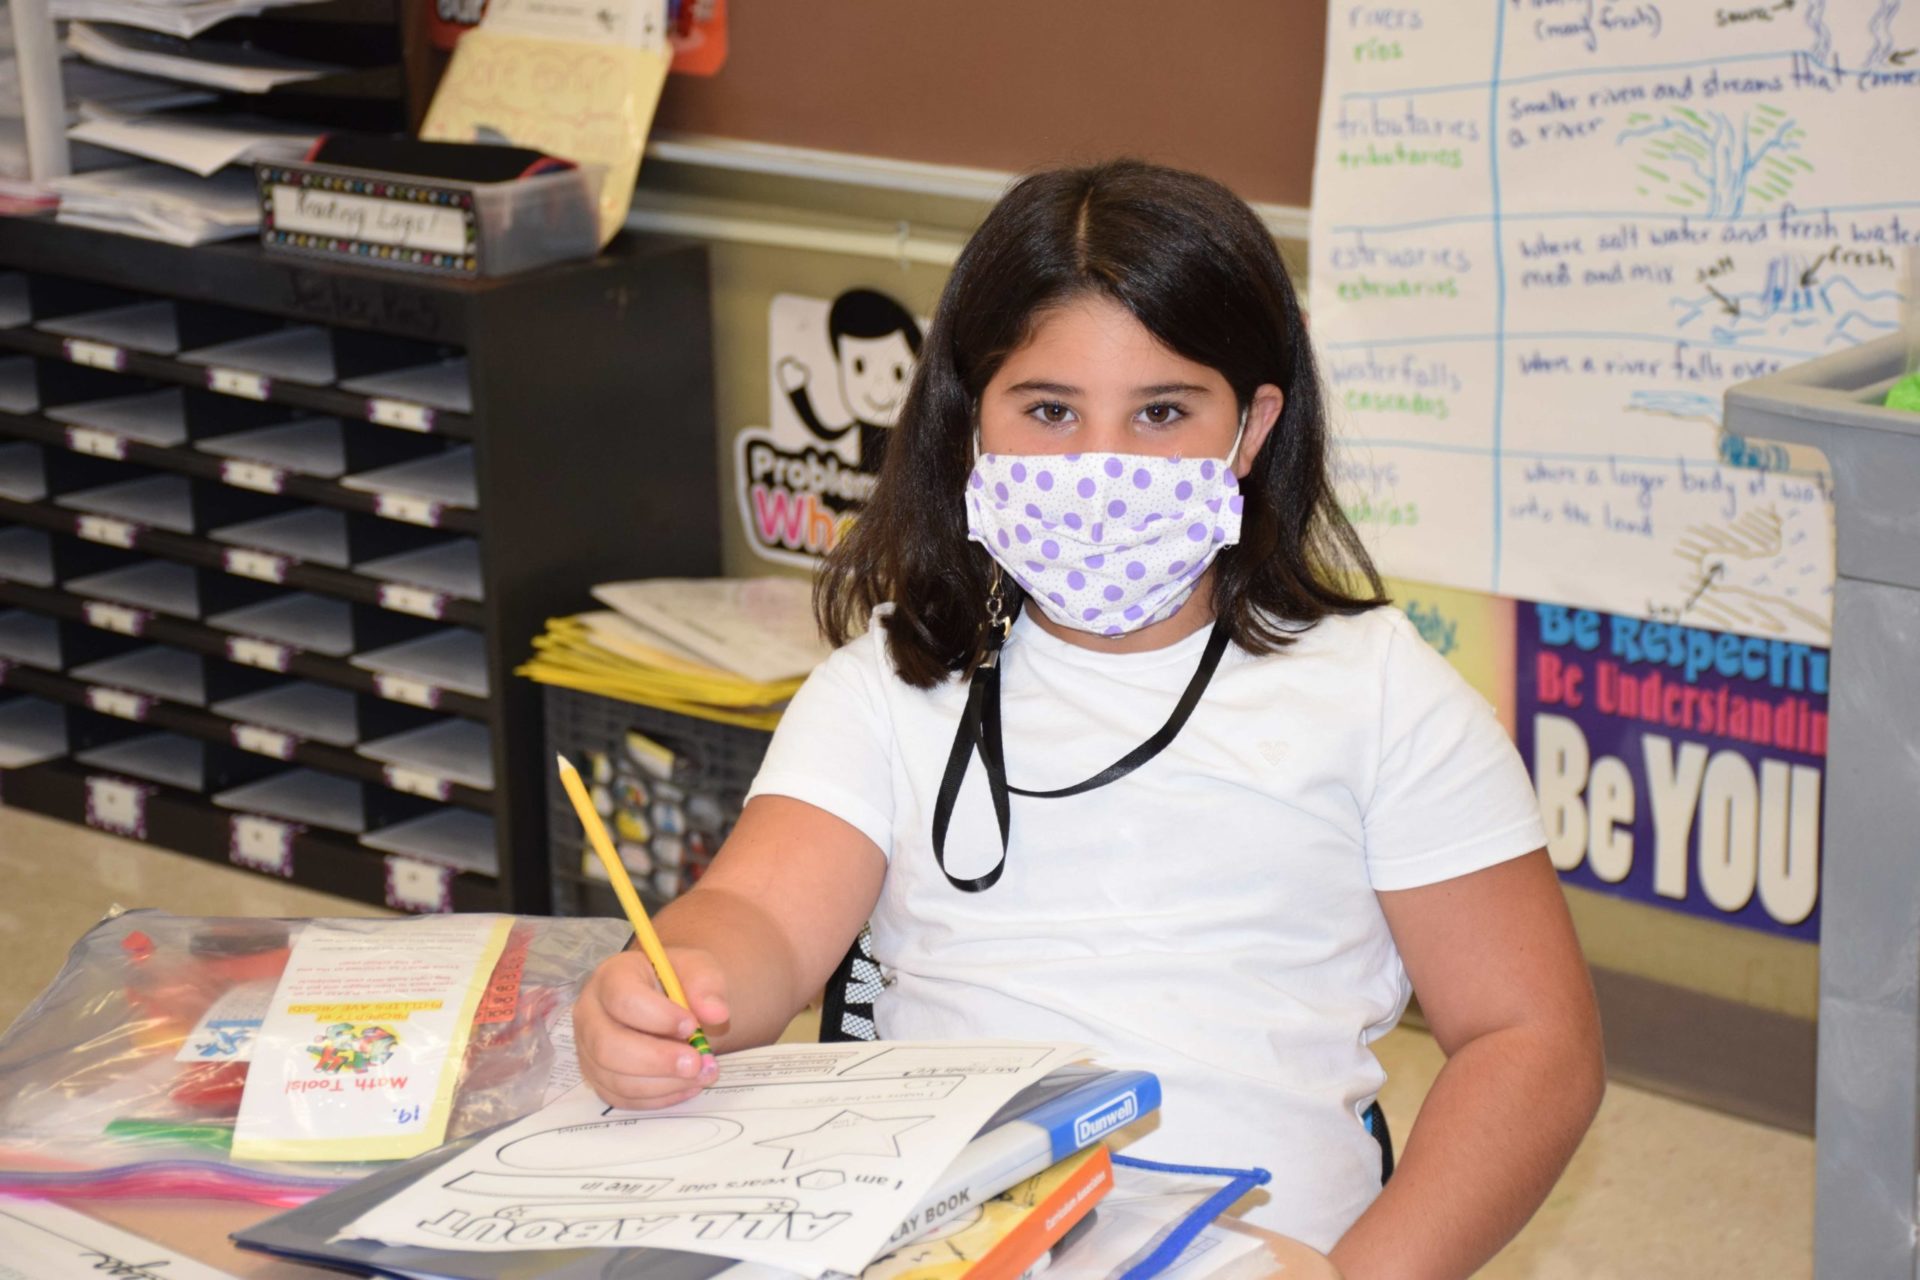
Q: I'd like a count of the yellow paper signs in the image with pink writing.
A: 1